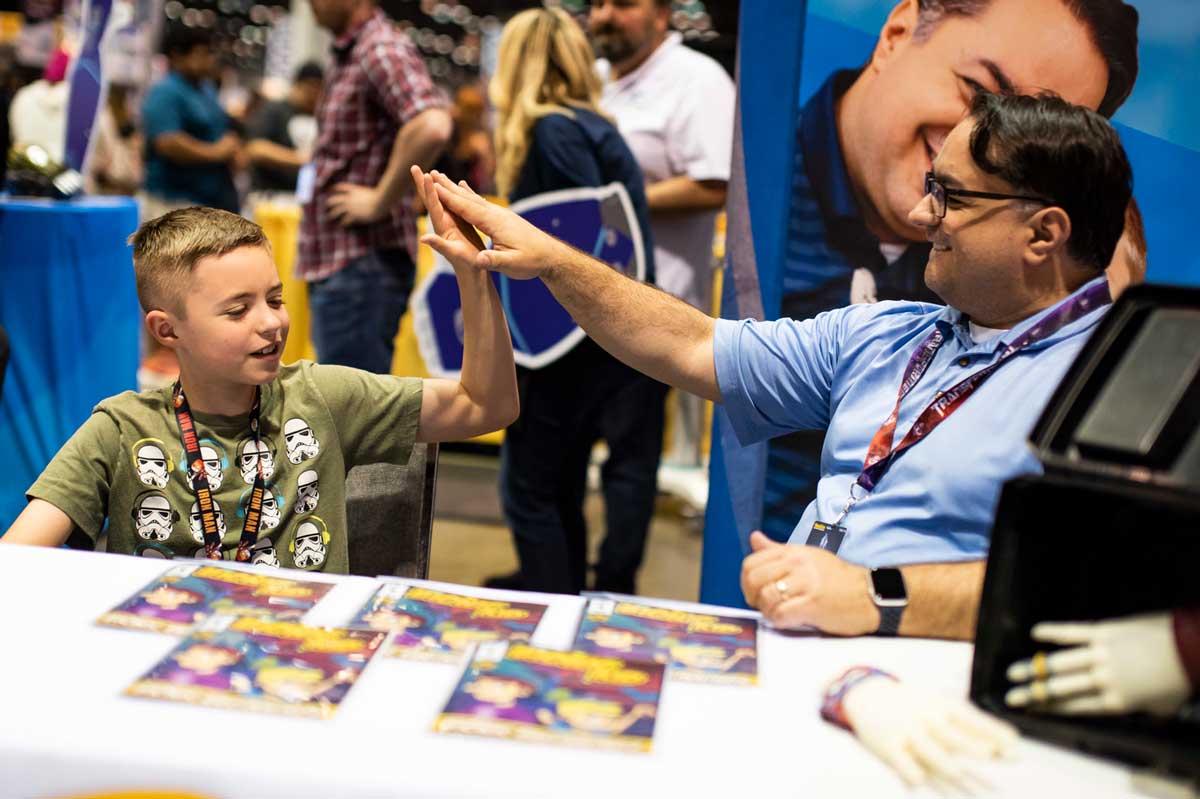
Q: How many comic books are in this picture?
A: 5